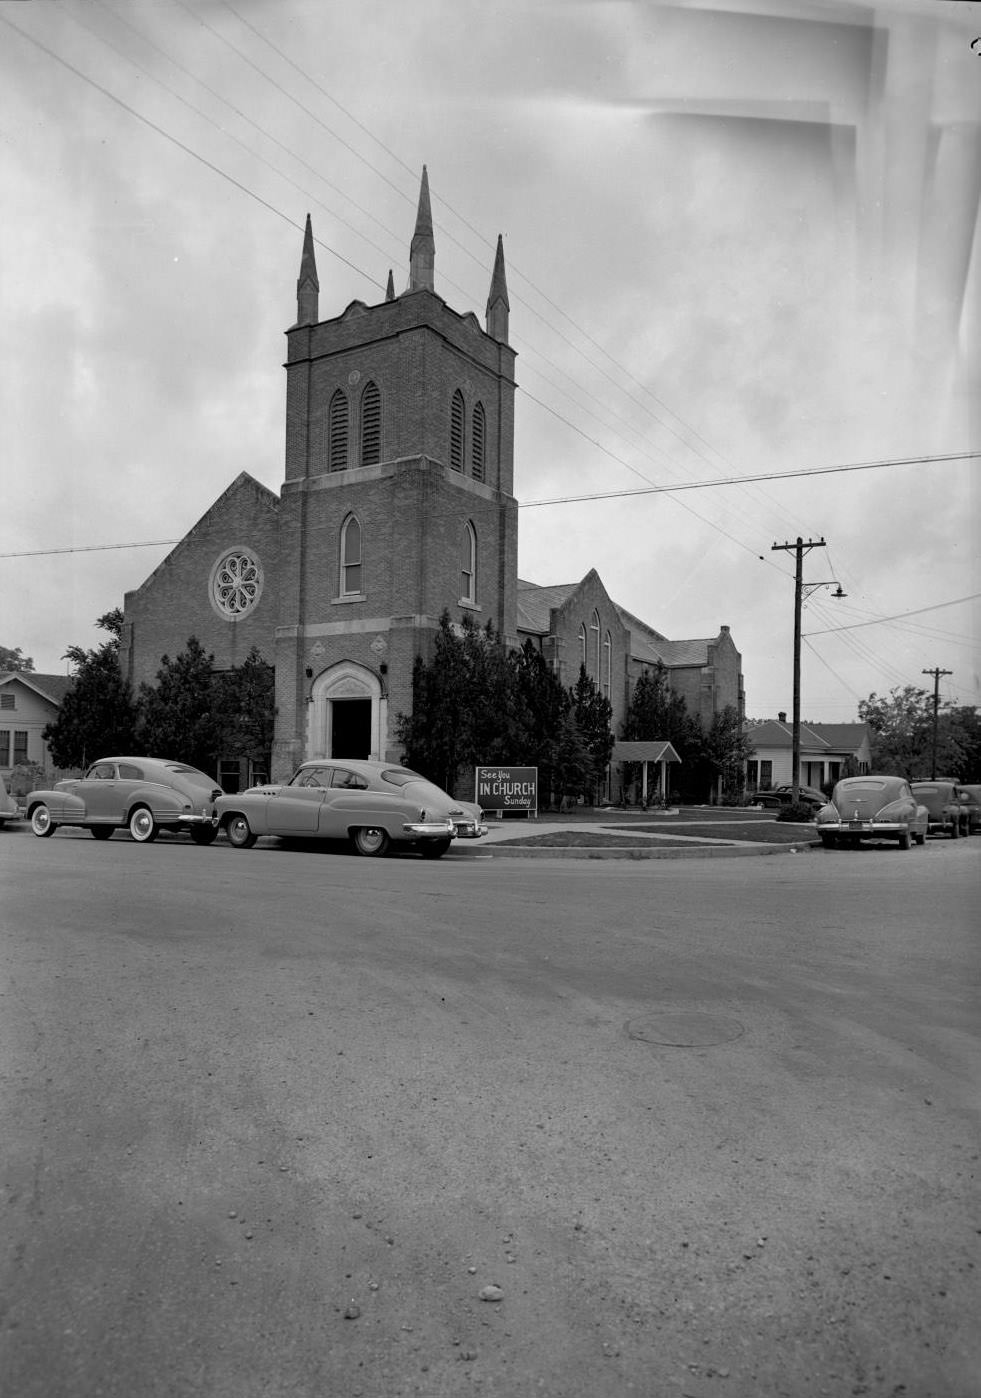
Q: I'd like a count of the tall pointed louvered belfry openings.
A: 4